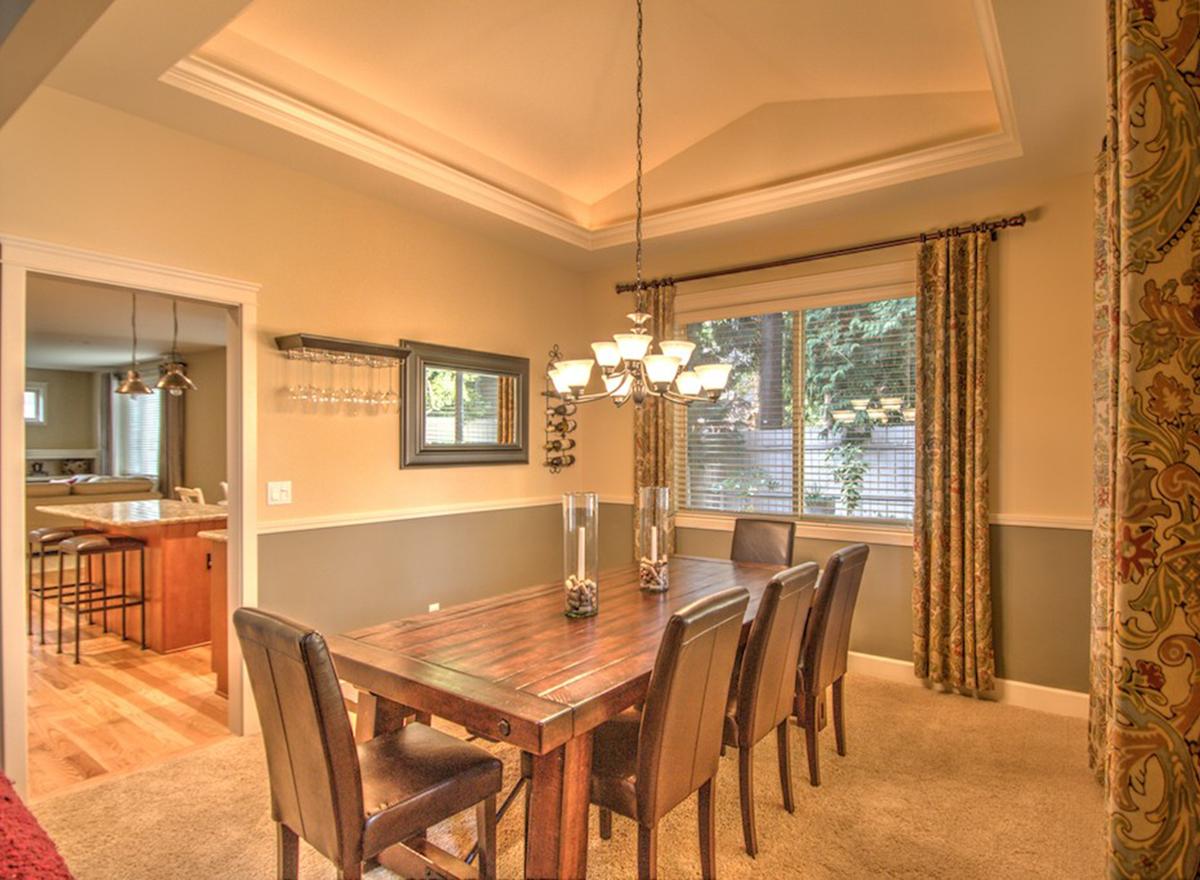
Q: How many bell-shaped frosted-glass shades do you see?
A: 9